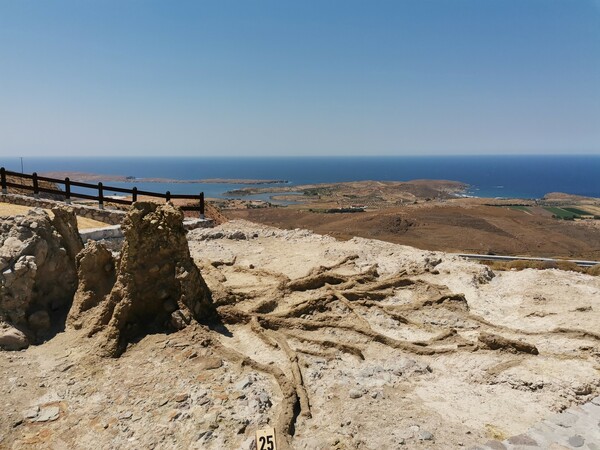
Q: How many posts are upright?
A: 7